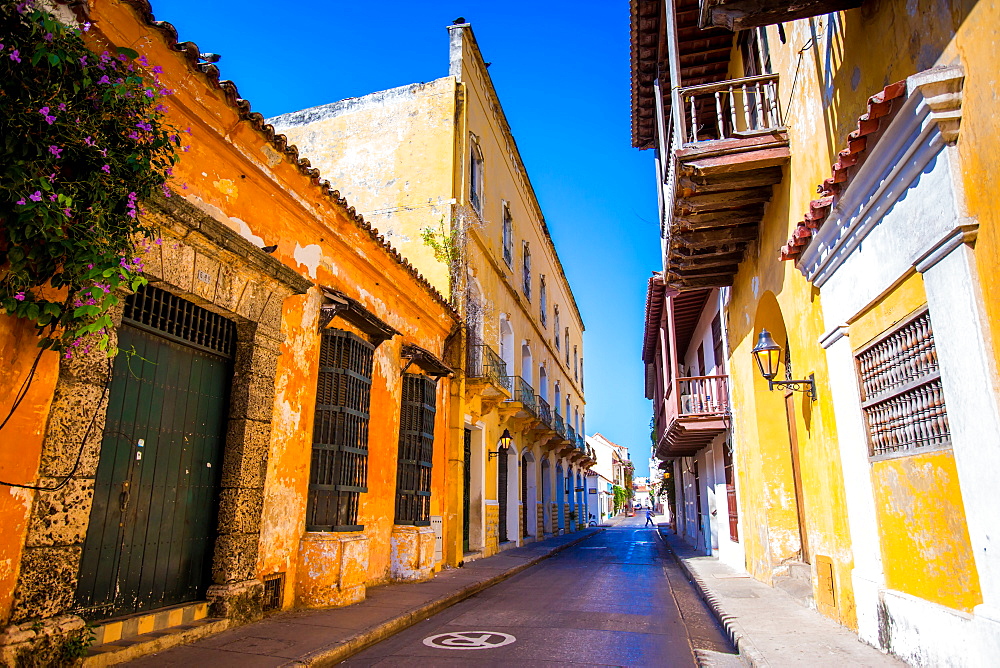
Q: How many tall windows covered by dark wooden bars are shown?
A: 2